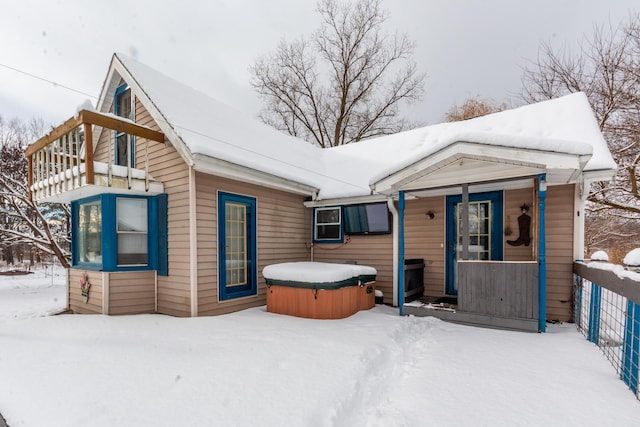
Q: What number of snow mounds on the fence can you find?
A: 2